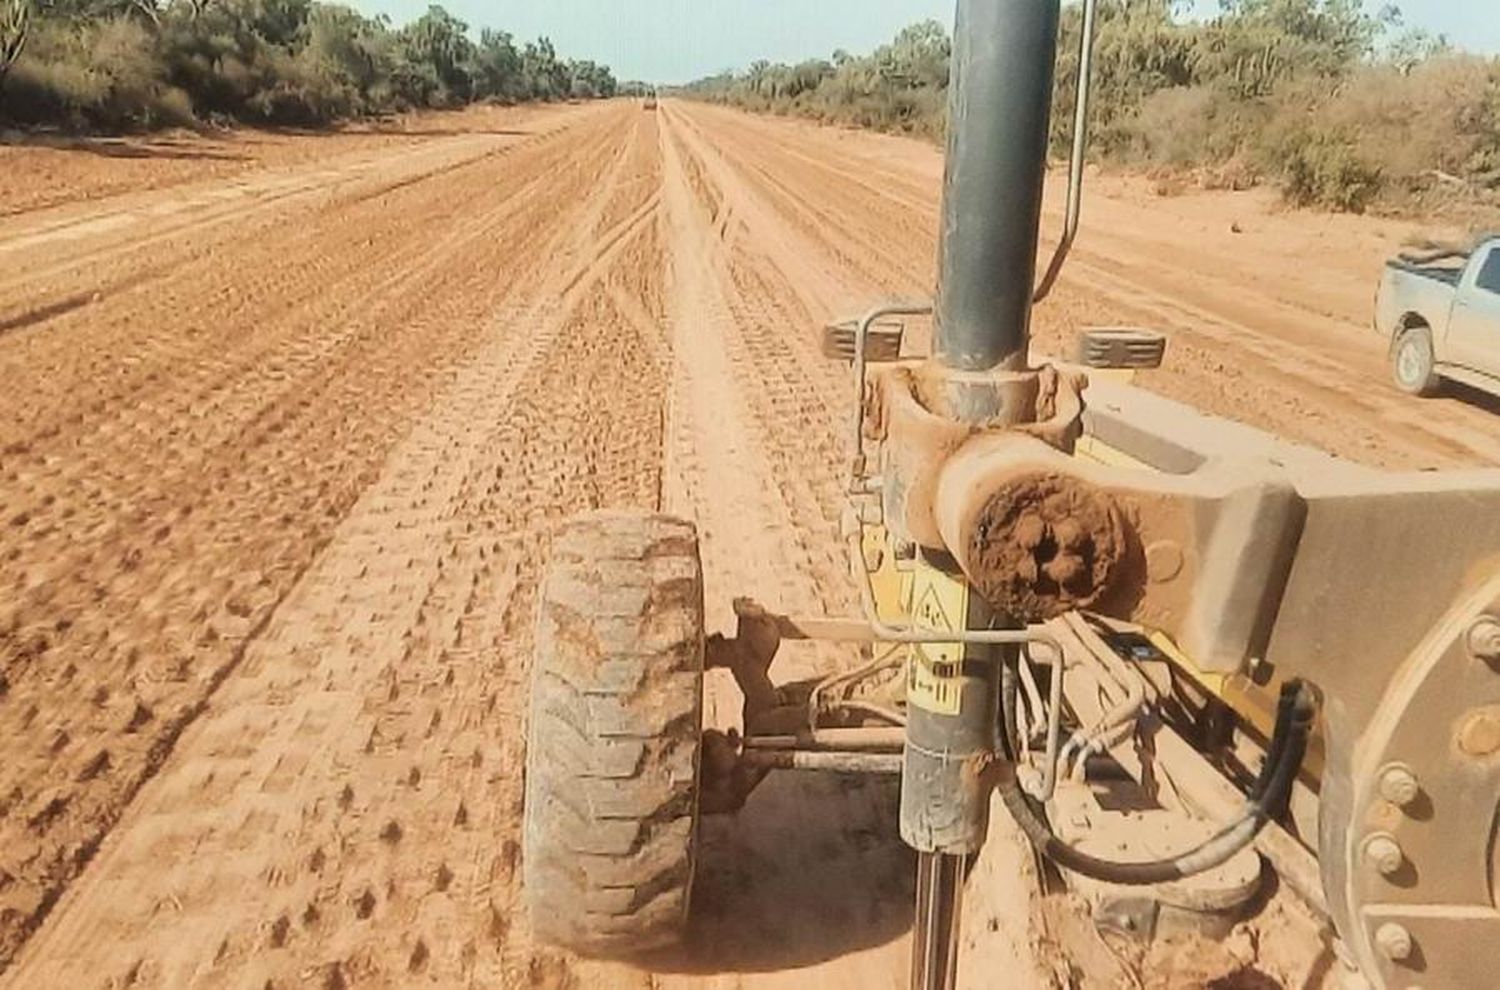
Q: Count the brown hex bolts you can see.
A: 4